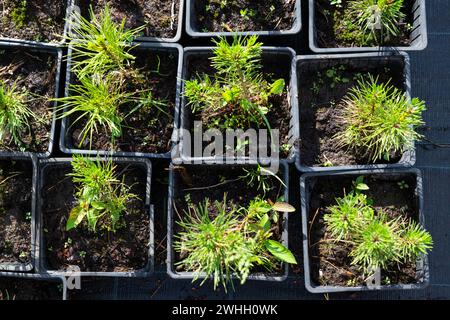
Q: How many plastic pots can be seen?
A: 13